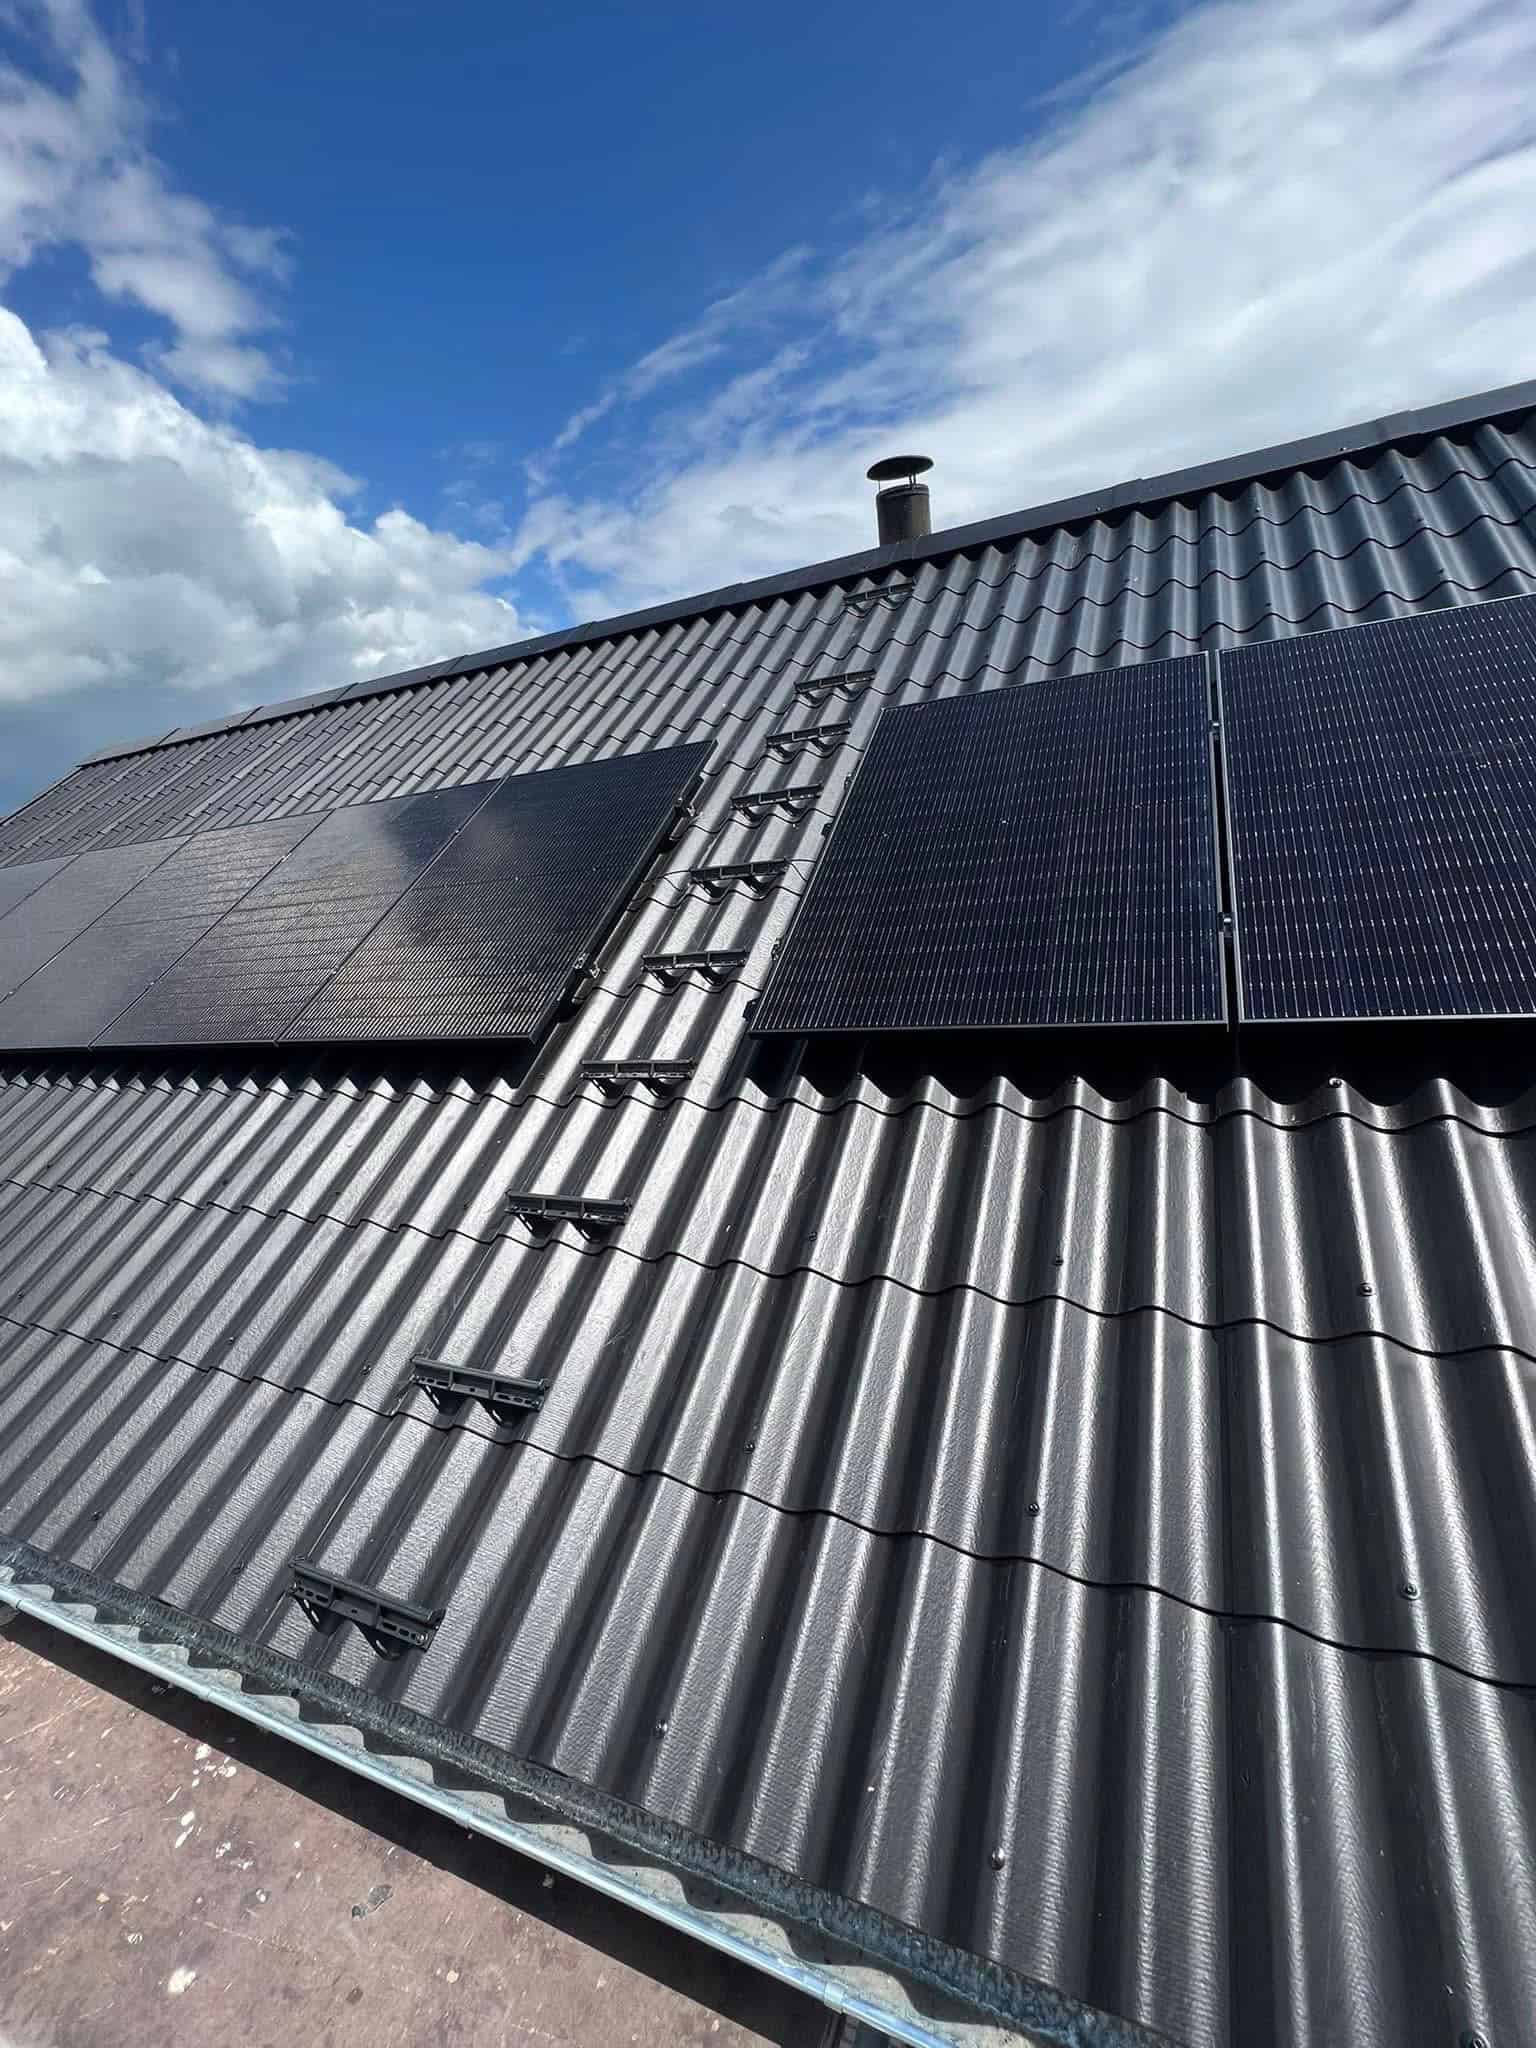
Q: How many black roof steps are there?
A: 10